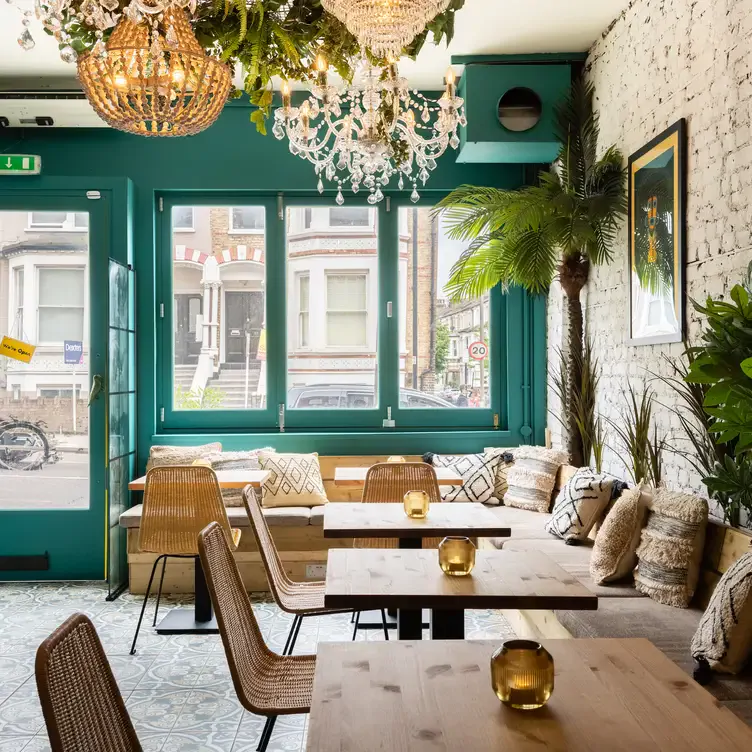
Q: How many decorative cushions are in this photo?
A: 10